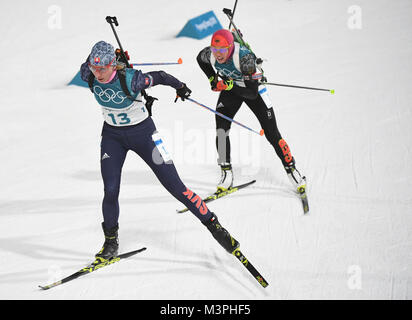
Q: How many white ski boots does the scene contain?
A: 2